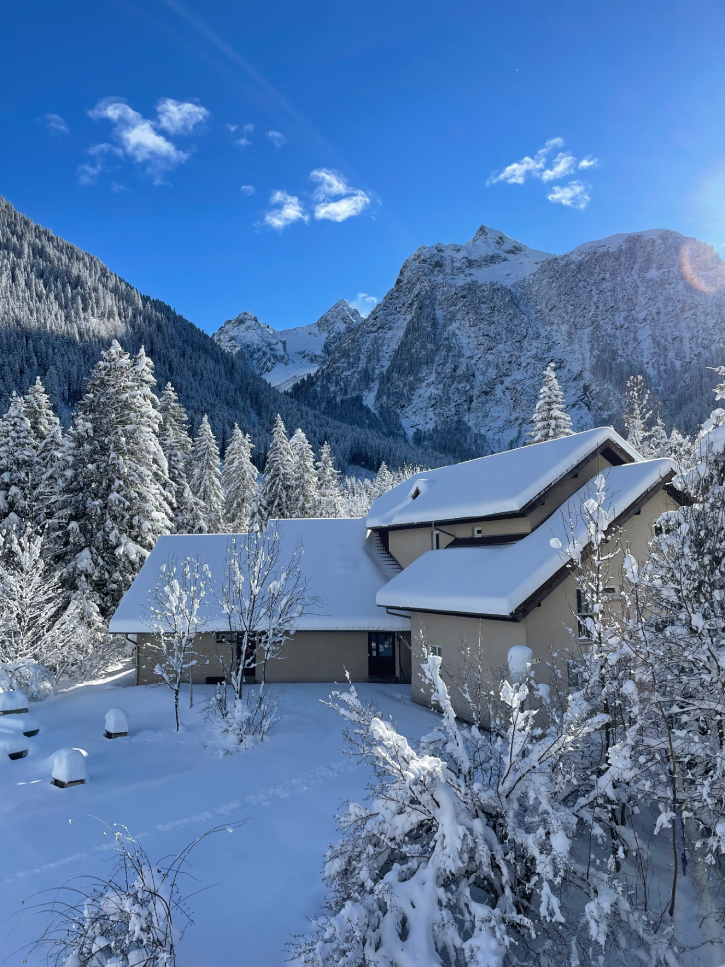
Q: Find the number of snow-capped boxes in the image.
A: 5